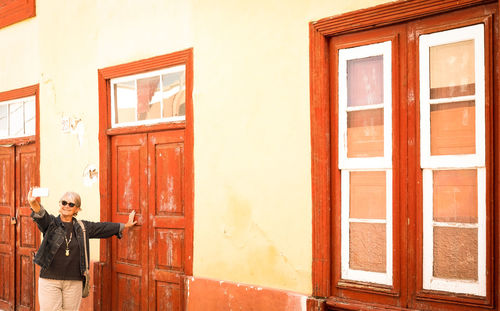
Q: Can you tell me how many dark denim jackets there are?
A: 1